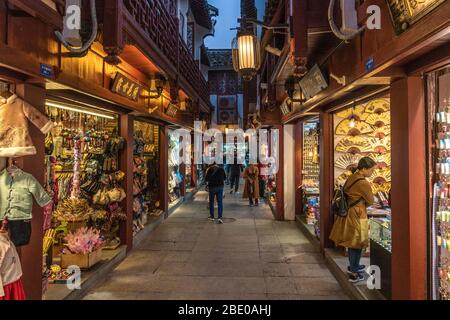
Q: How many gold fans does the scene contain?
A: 12